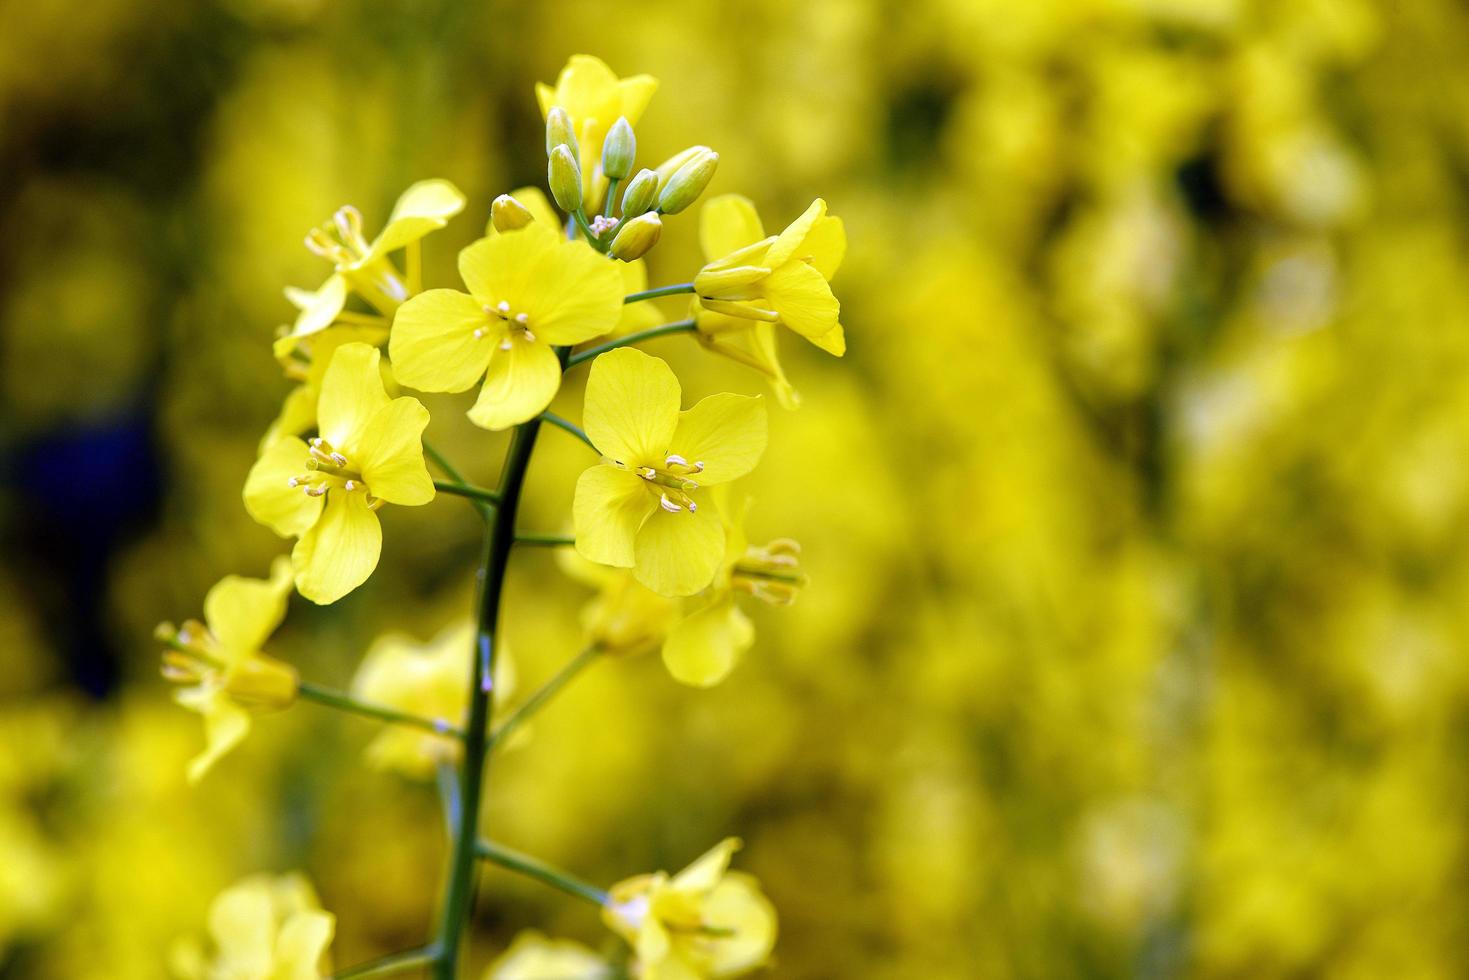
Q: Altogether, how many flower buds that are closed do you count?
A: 8